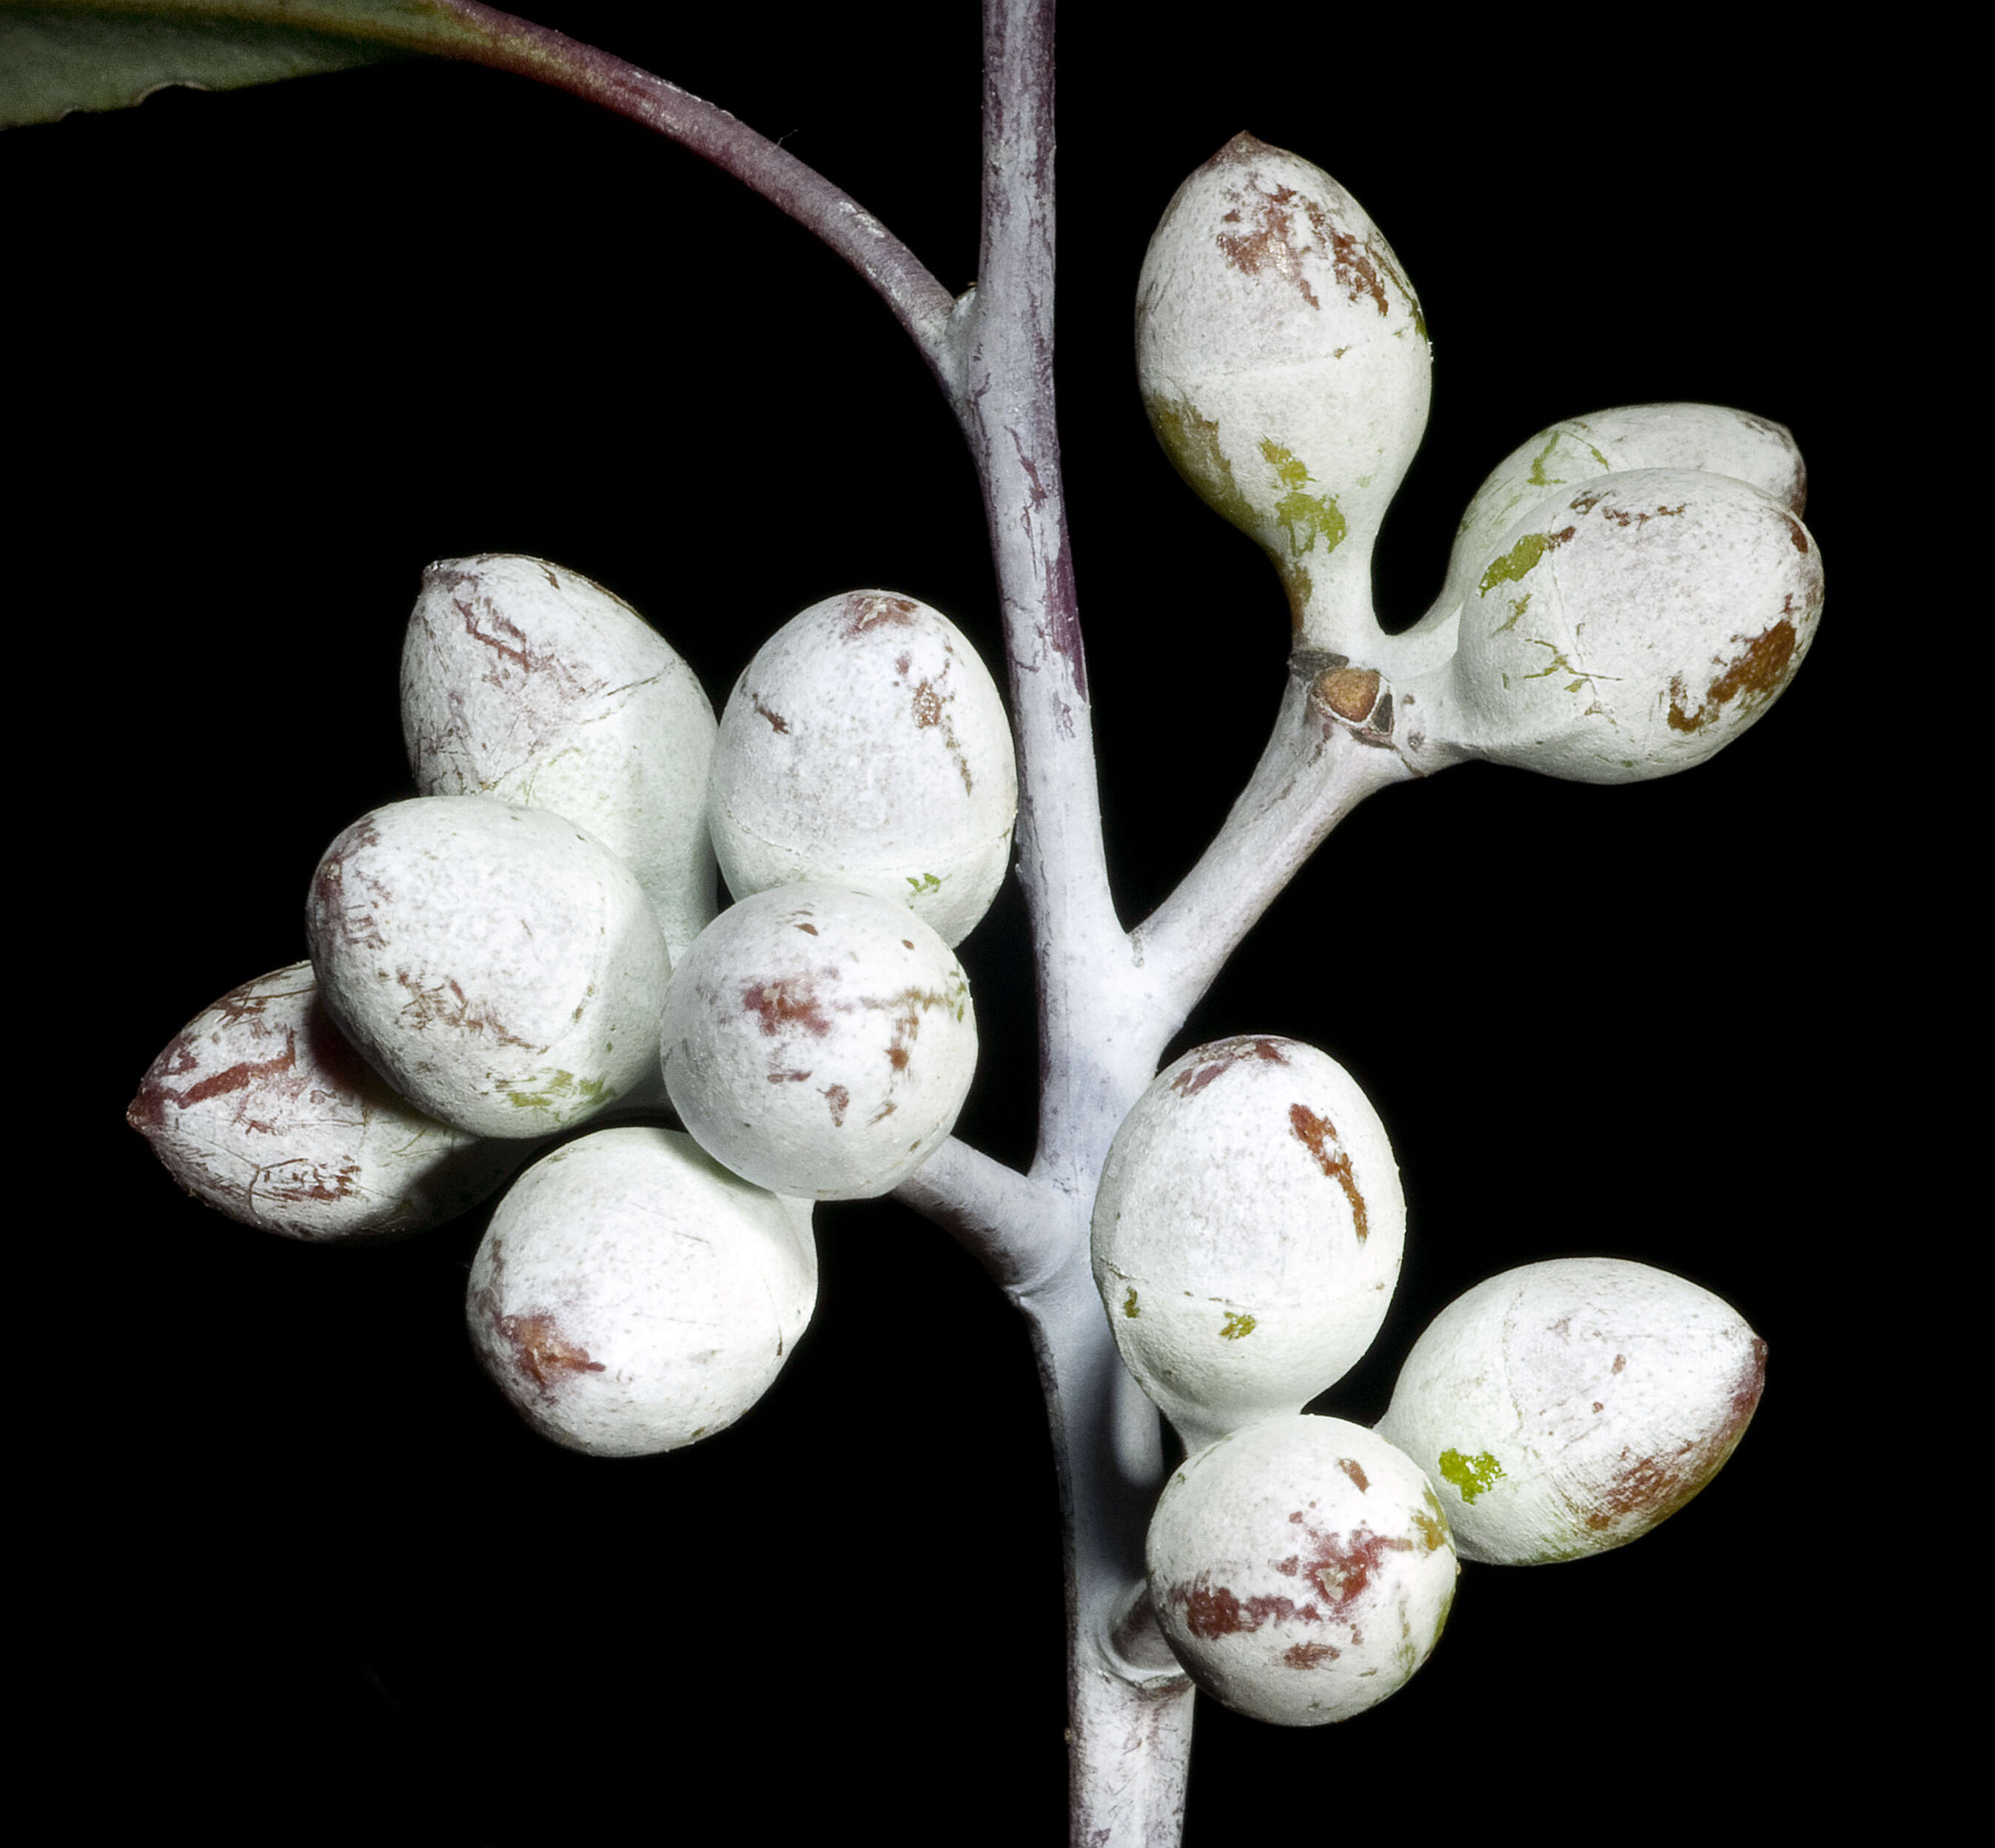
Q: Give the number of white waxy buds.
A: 12